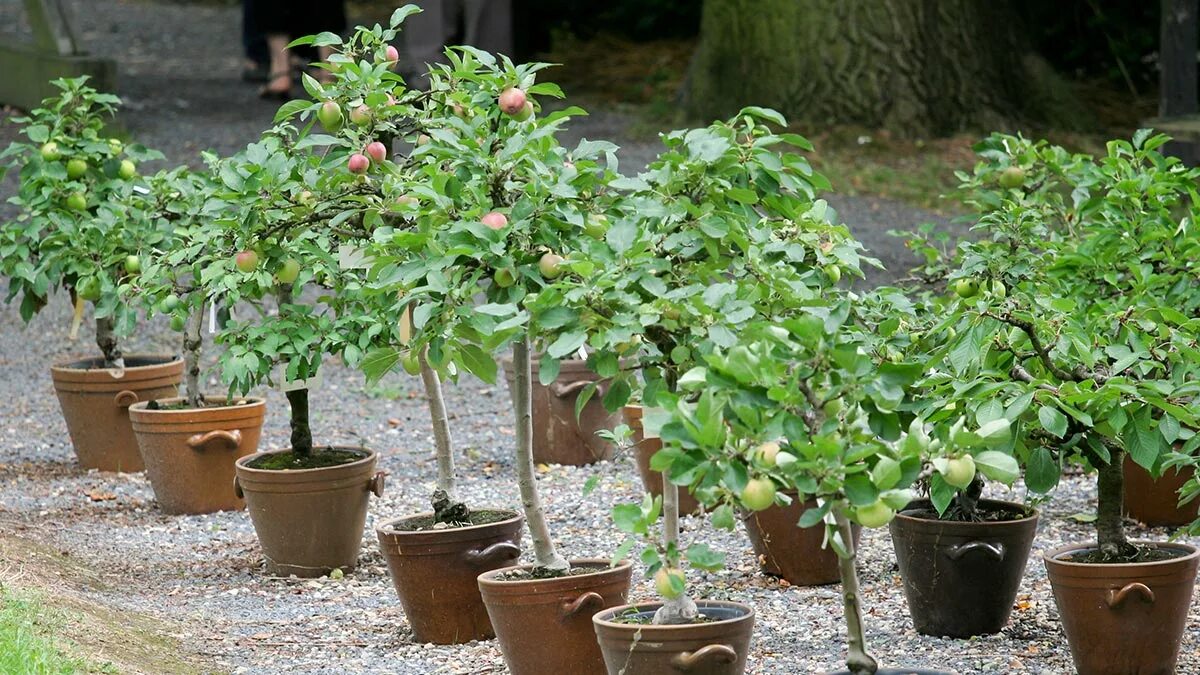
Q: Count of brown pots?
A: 11